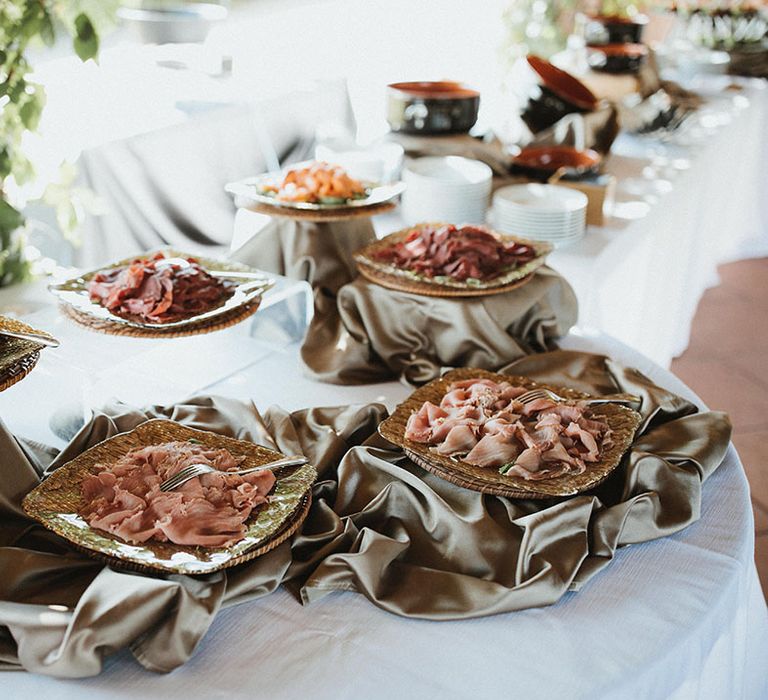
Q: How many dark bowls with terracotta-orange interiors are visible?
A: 5